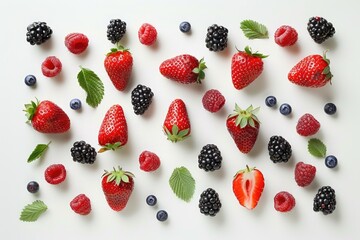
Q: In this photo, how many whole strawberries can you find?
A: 9